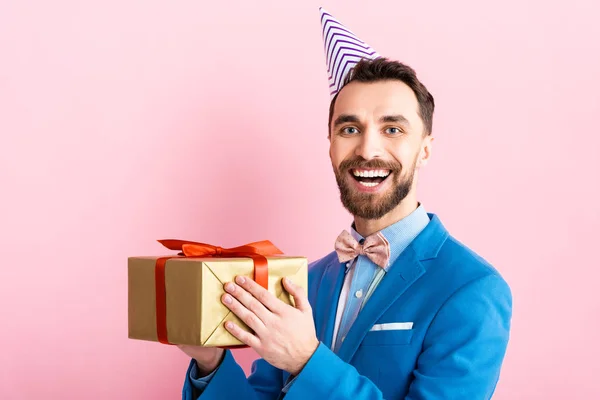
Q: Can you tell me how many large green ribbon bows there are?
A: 0